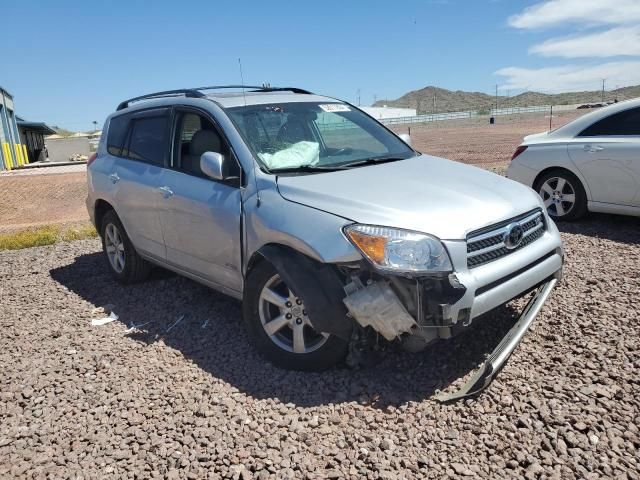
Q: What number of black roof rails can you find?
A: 2